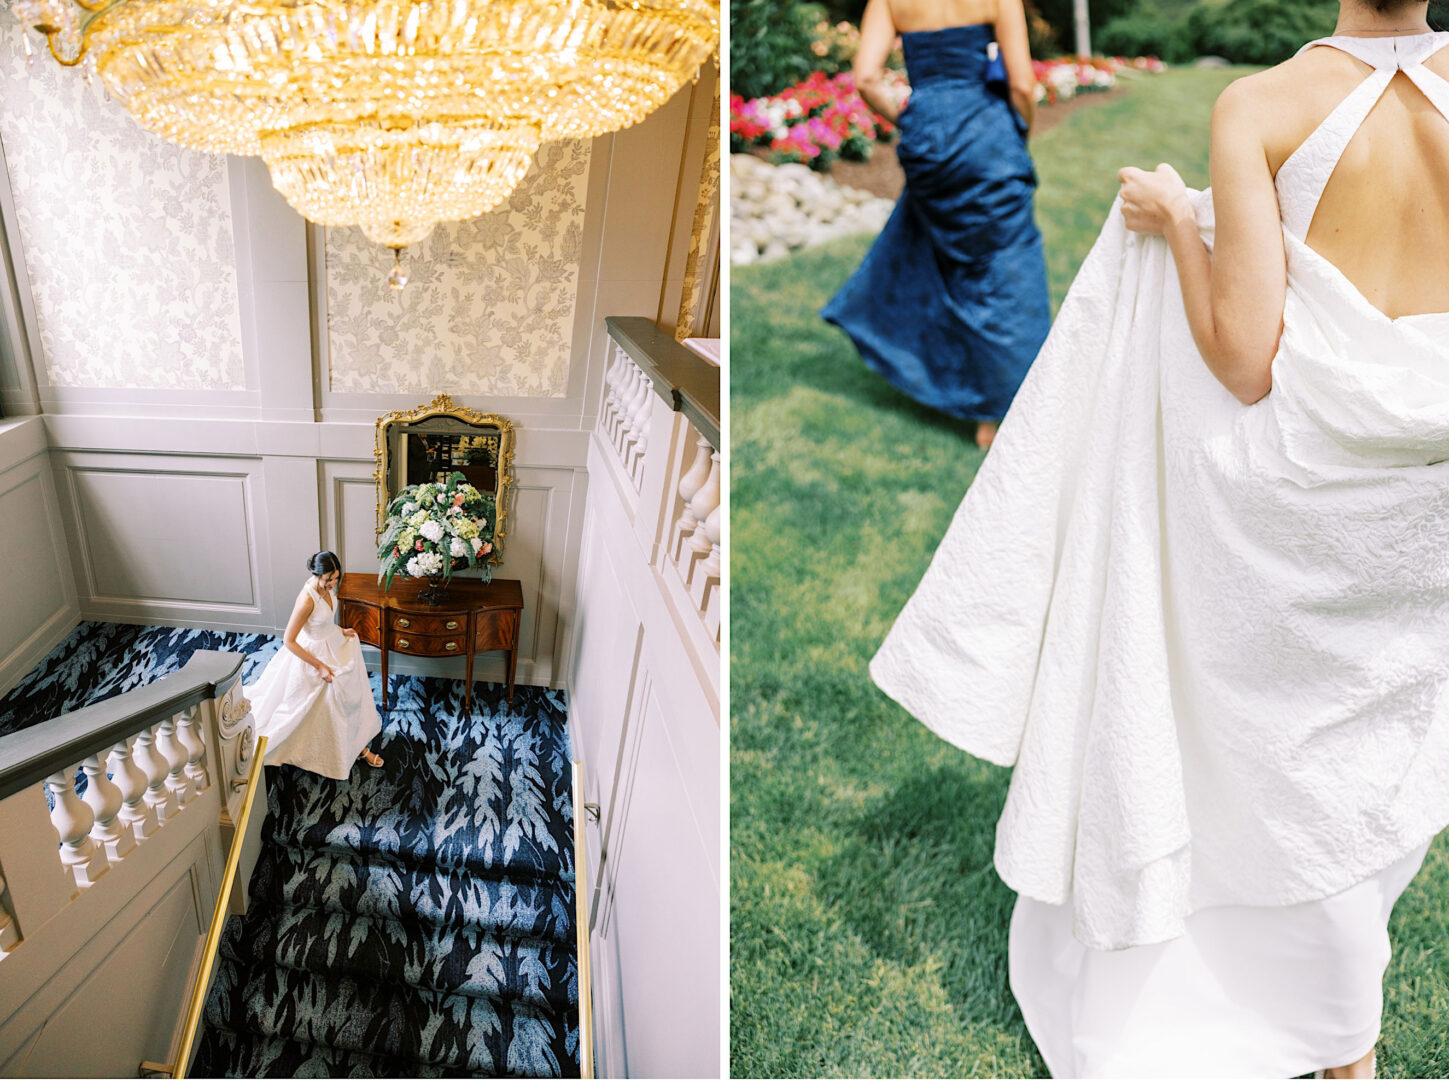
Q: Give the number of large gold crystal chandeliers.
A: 1